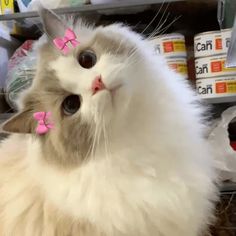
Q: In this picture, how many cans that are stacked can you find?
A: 5